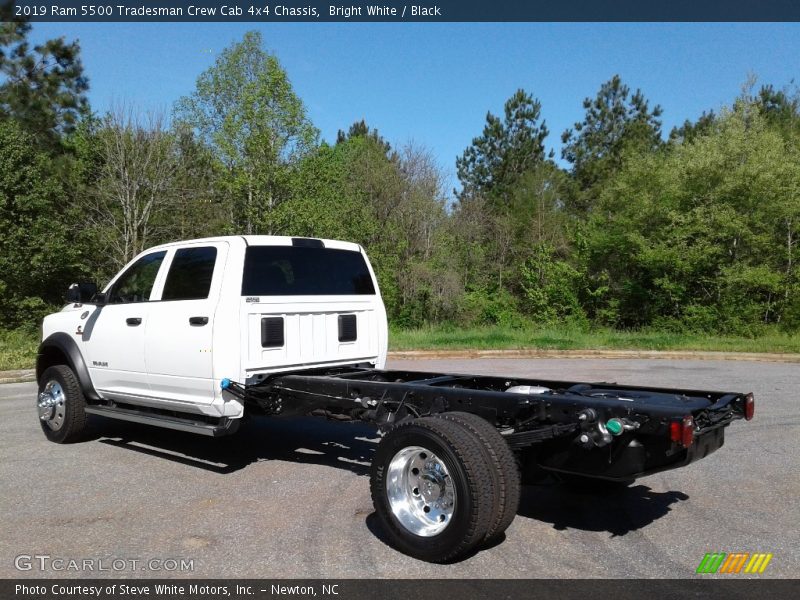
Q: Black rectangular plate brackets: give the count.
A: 2